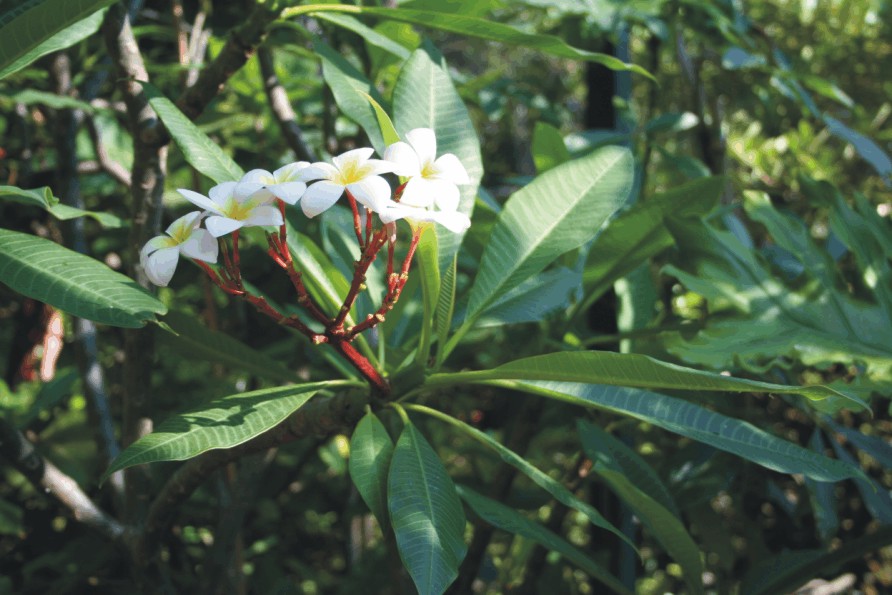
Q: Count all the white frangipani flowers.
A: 6